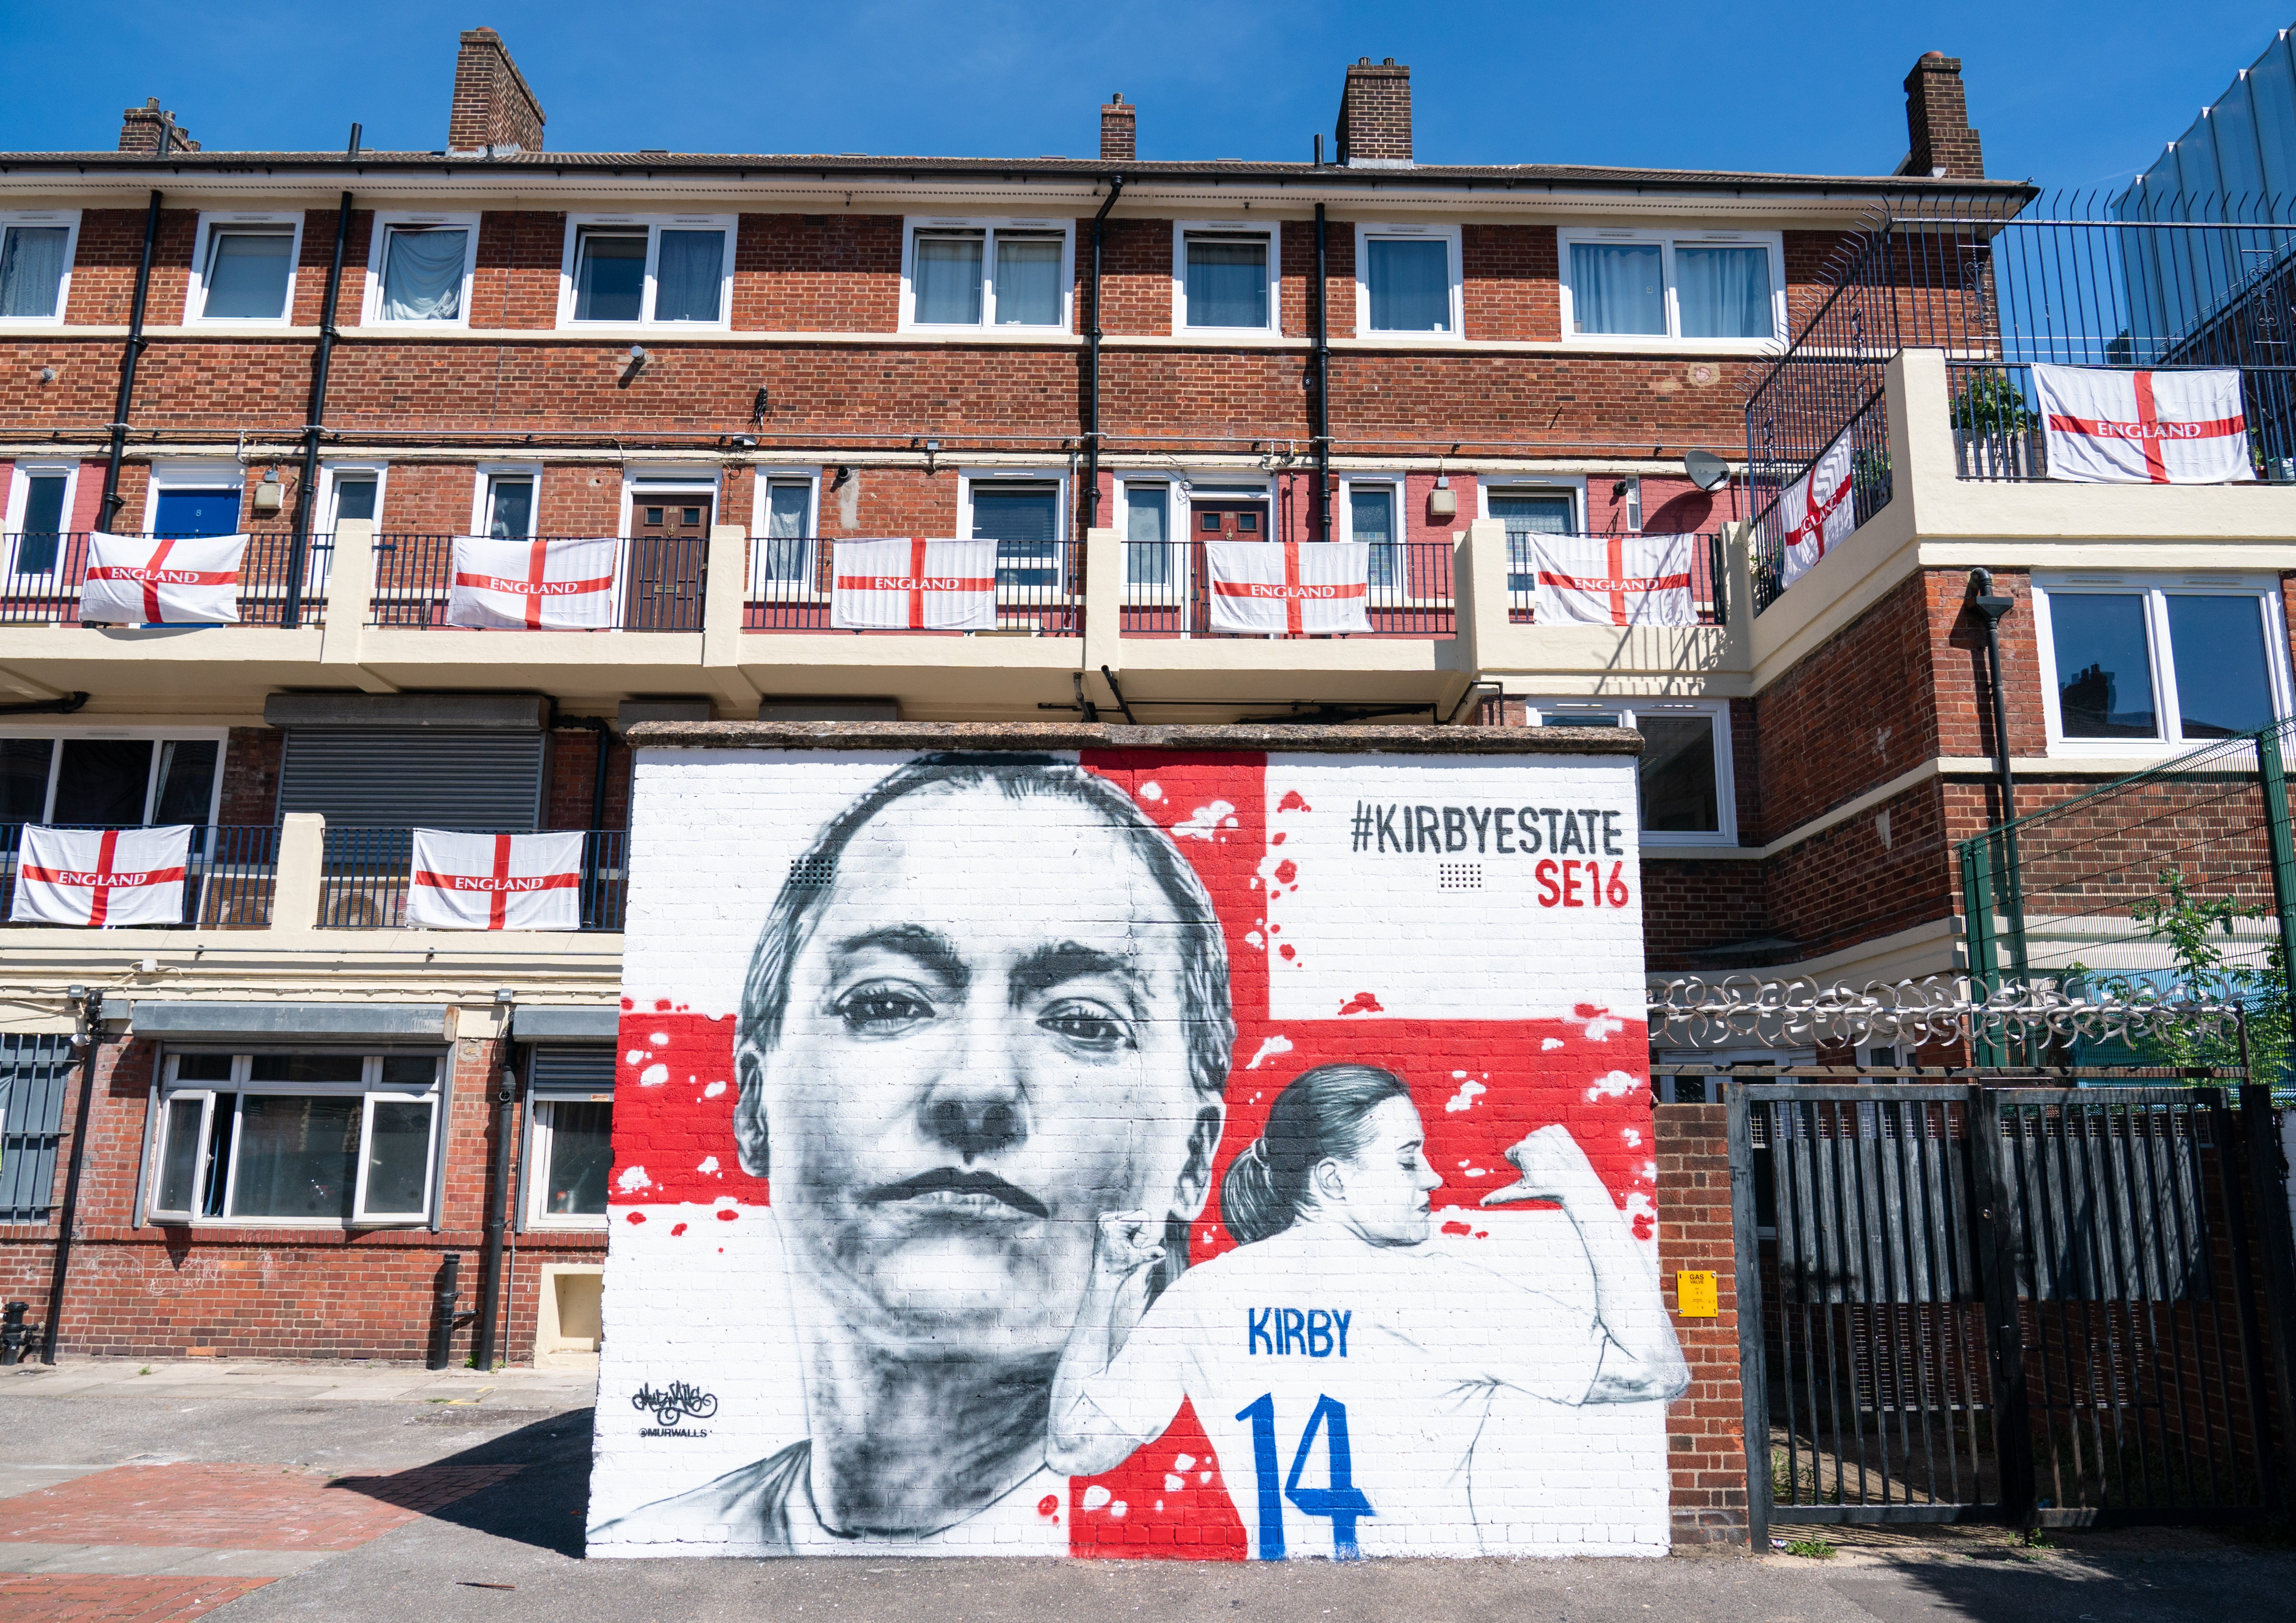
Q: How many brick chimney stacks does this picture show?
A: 5